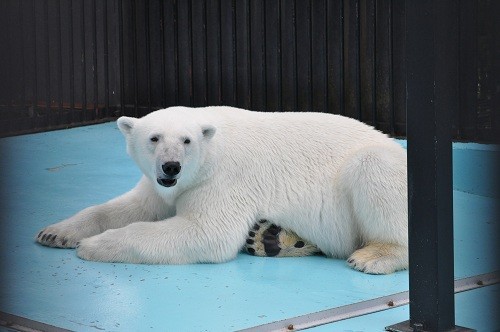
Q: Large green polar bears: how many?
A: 0